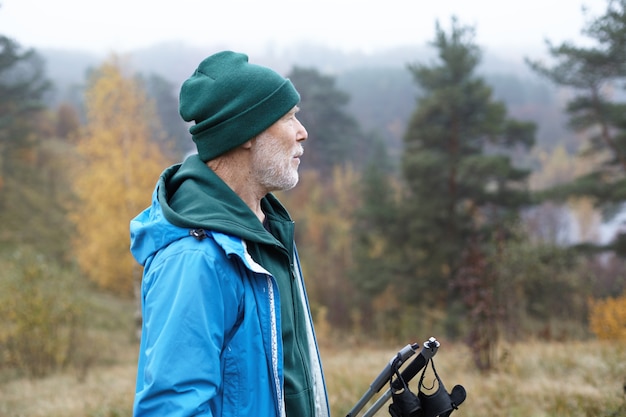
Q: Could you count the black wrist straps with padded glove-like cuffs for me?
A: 2